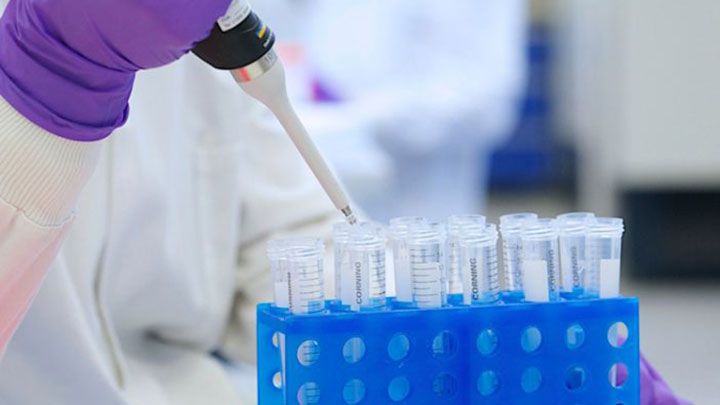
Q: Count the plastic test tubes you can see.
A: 12